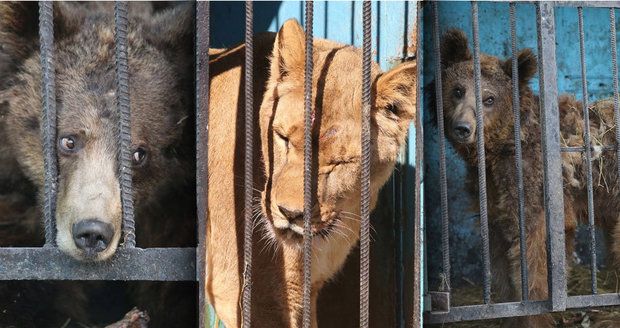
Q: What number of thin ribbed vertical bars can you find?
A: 10